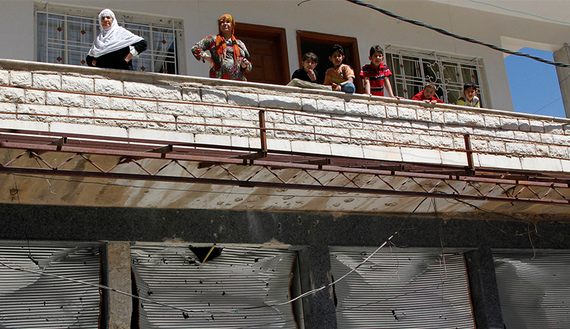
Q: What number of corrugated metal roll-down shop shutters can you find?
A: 4